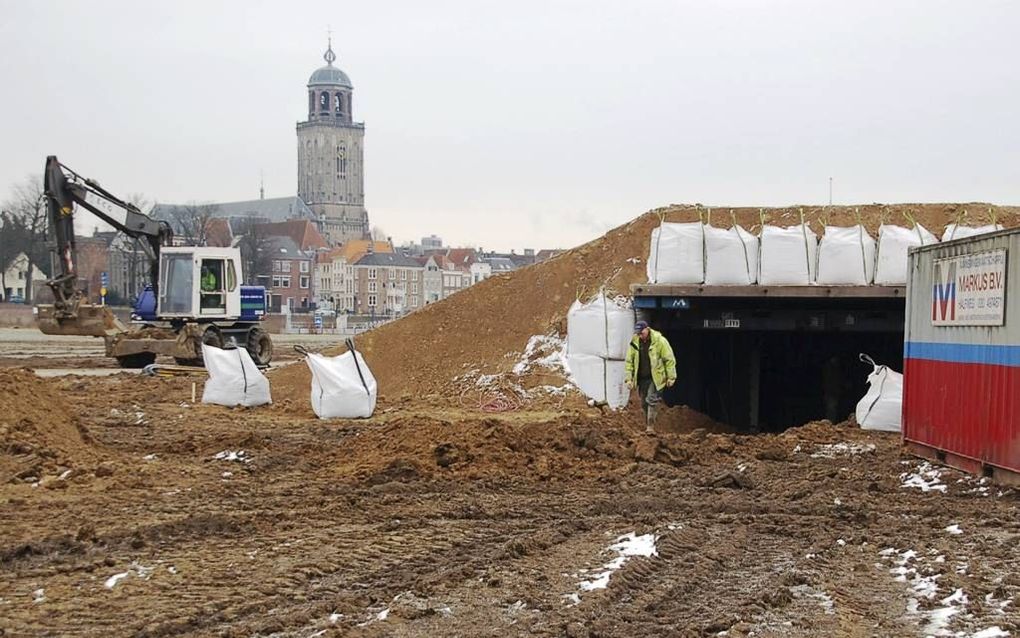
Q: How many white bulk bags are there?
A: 11